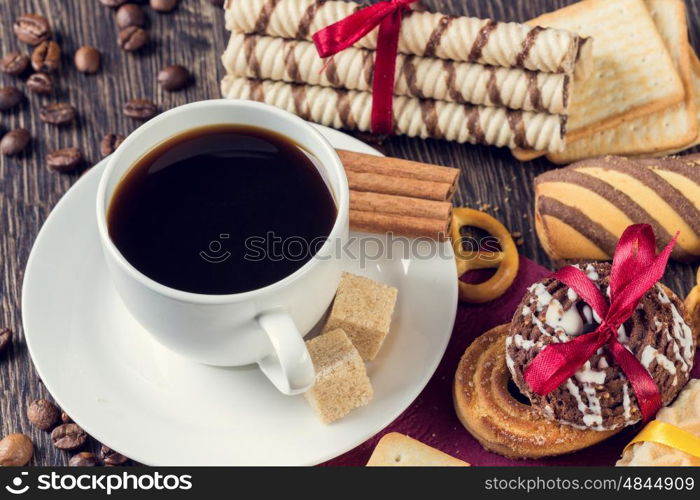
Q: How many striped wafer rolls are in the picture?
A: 3